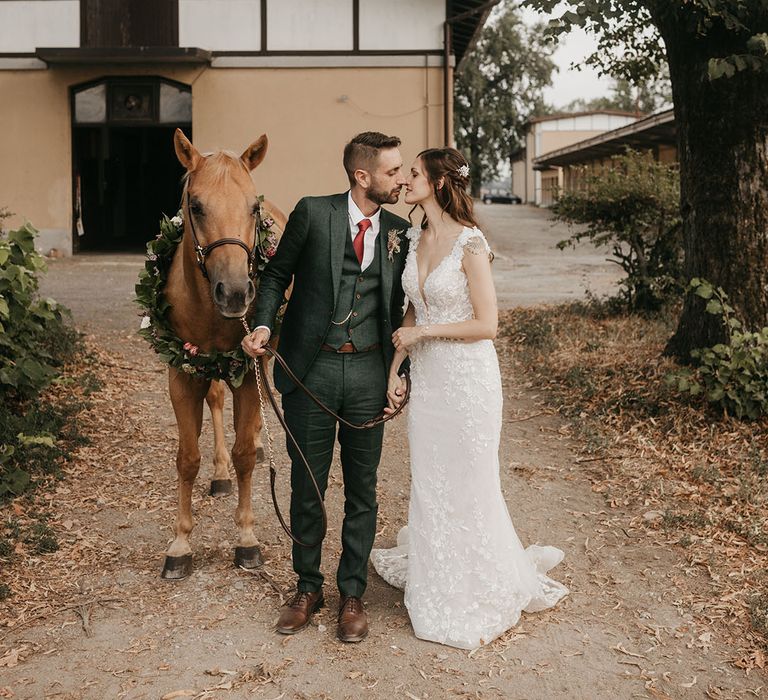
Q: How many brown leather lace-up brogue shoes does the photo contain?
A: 2